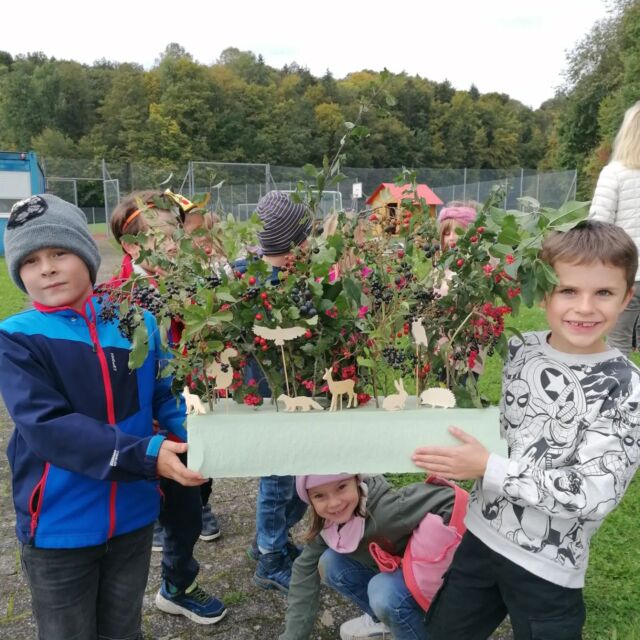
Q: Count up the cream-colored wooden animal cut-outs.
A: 8